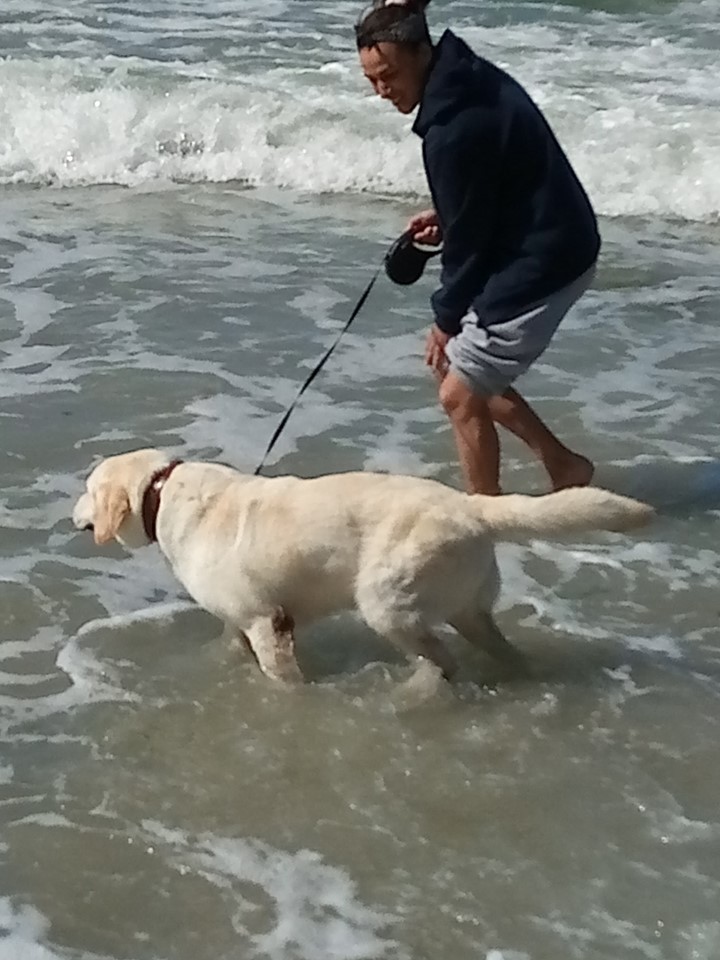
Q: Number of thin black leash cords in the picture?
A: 1